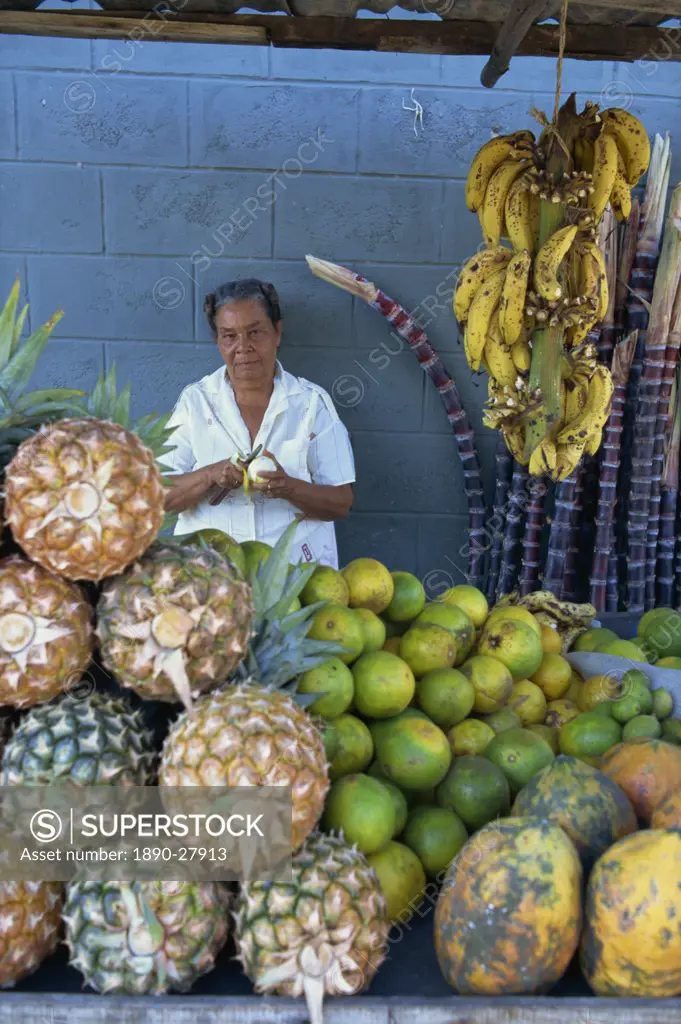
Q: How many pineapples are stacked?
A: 8